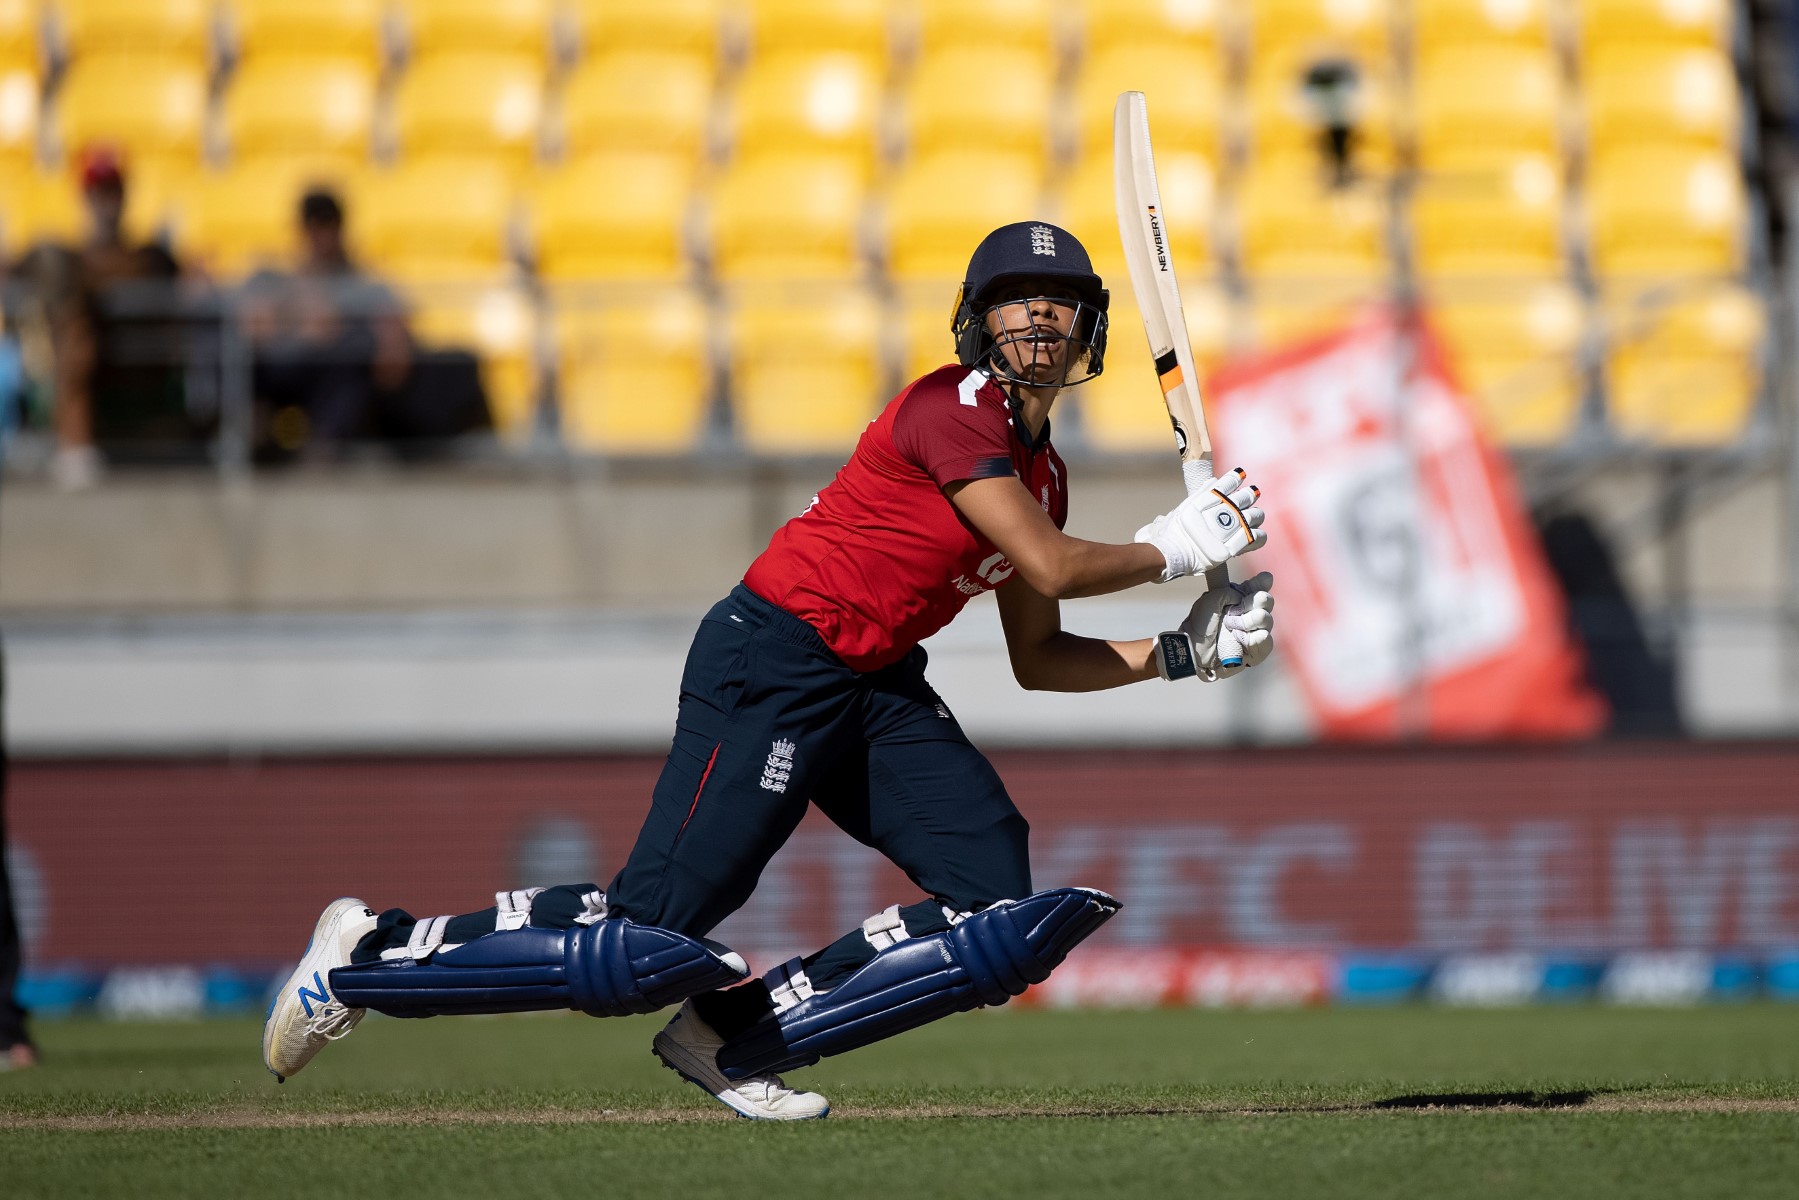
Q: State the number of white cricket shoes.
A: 2